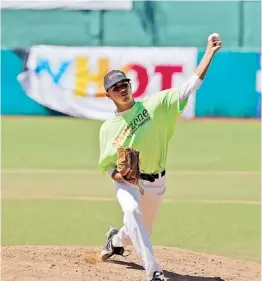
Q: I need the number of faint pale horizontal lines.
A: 2